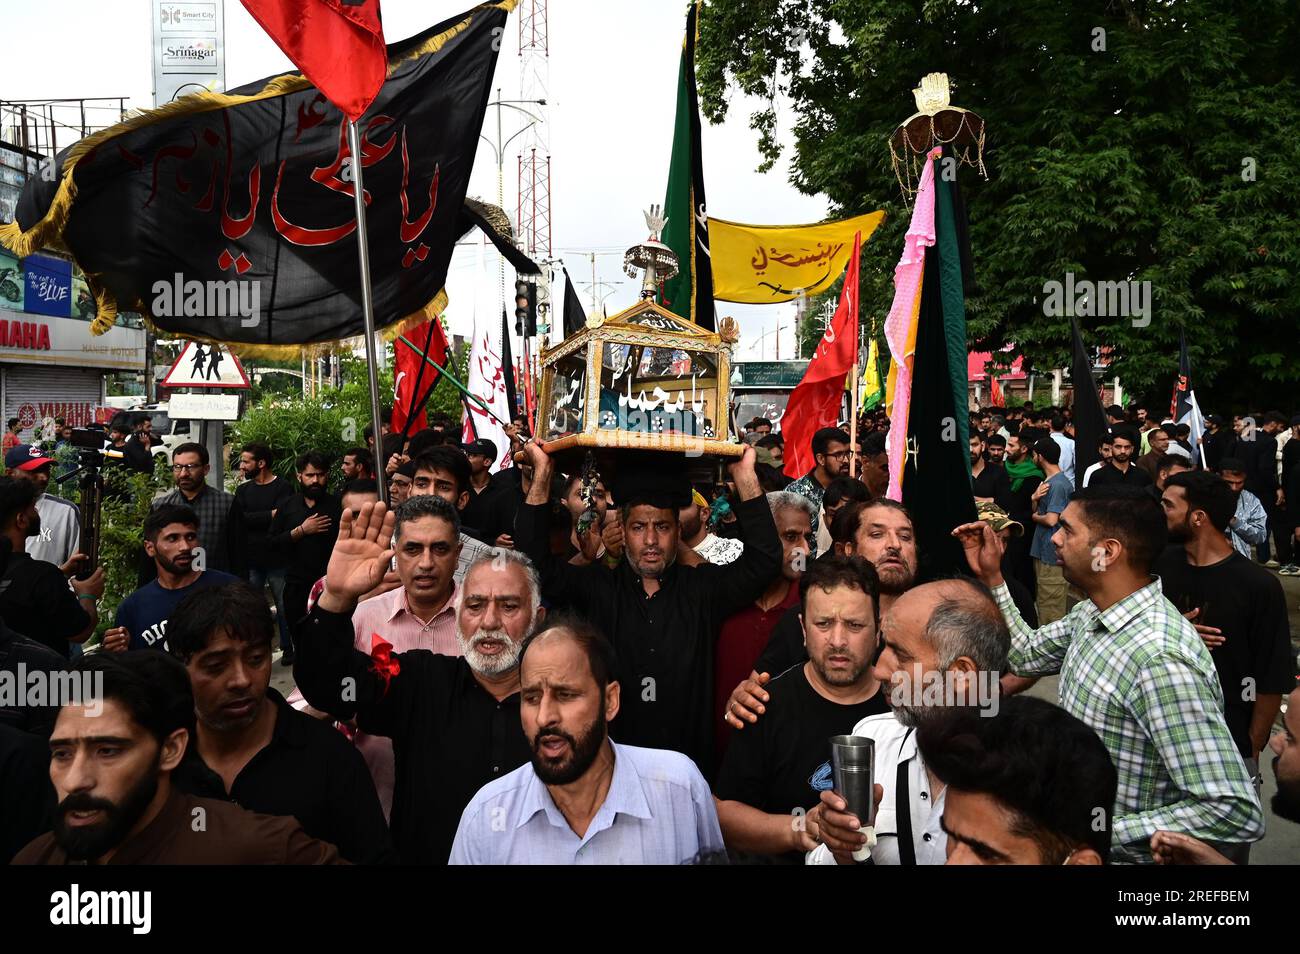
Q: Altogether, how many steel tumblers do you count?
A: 1